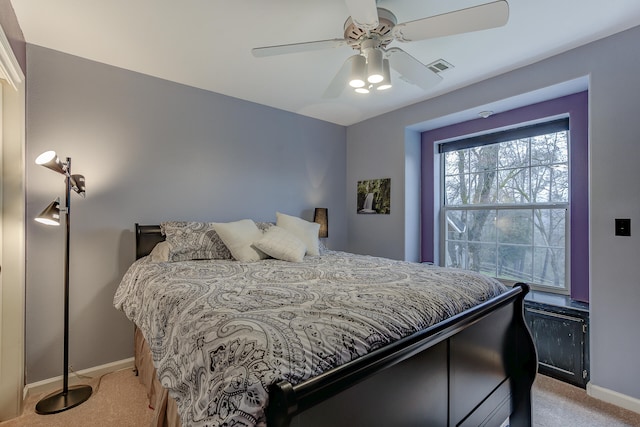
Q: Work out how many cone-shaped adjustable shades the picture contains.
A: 3